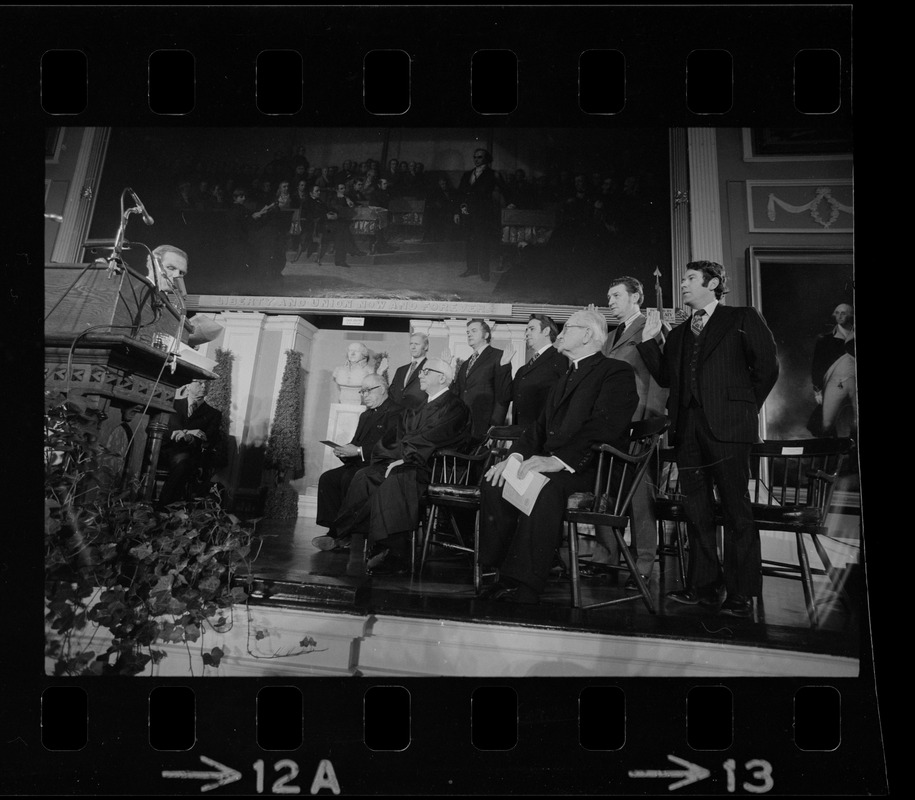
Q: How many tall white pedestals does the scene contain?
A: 1